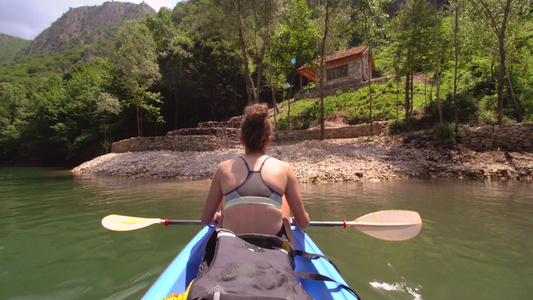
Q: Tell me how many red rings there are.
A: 2